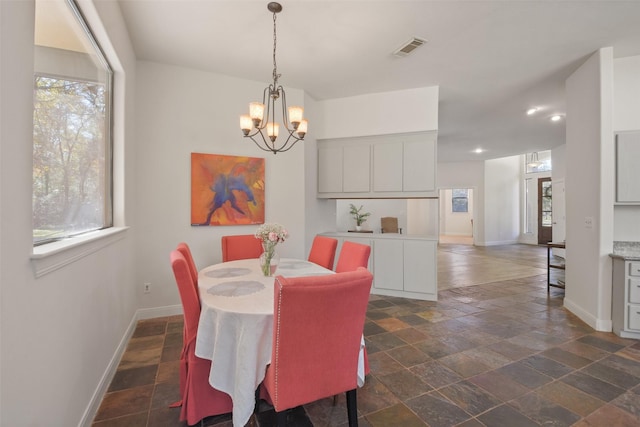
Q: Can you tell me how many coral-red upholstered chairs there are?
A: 6